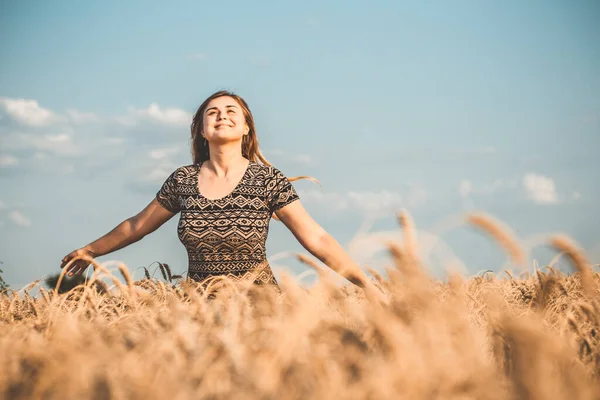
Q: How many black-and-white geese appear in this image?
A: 0